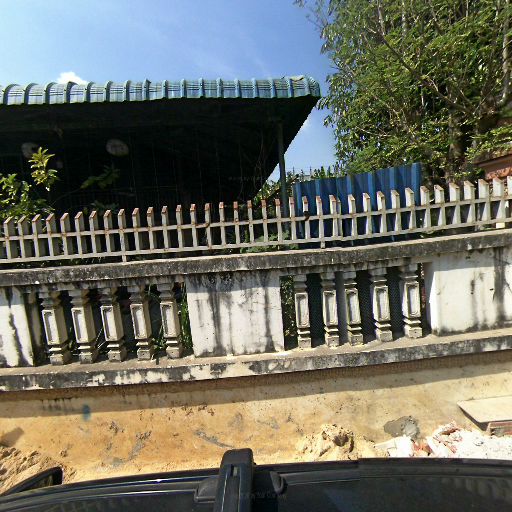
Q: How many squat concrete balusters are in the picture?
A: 10